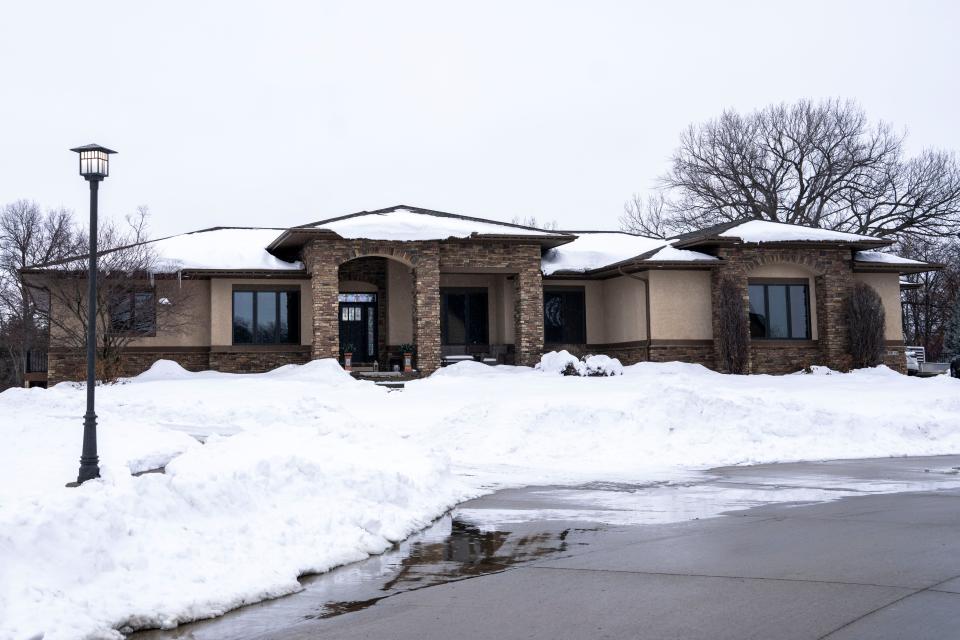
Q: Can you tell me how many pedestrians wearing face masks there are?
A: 0